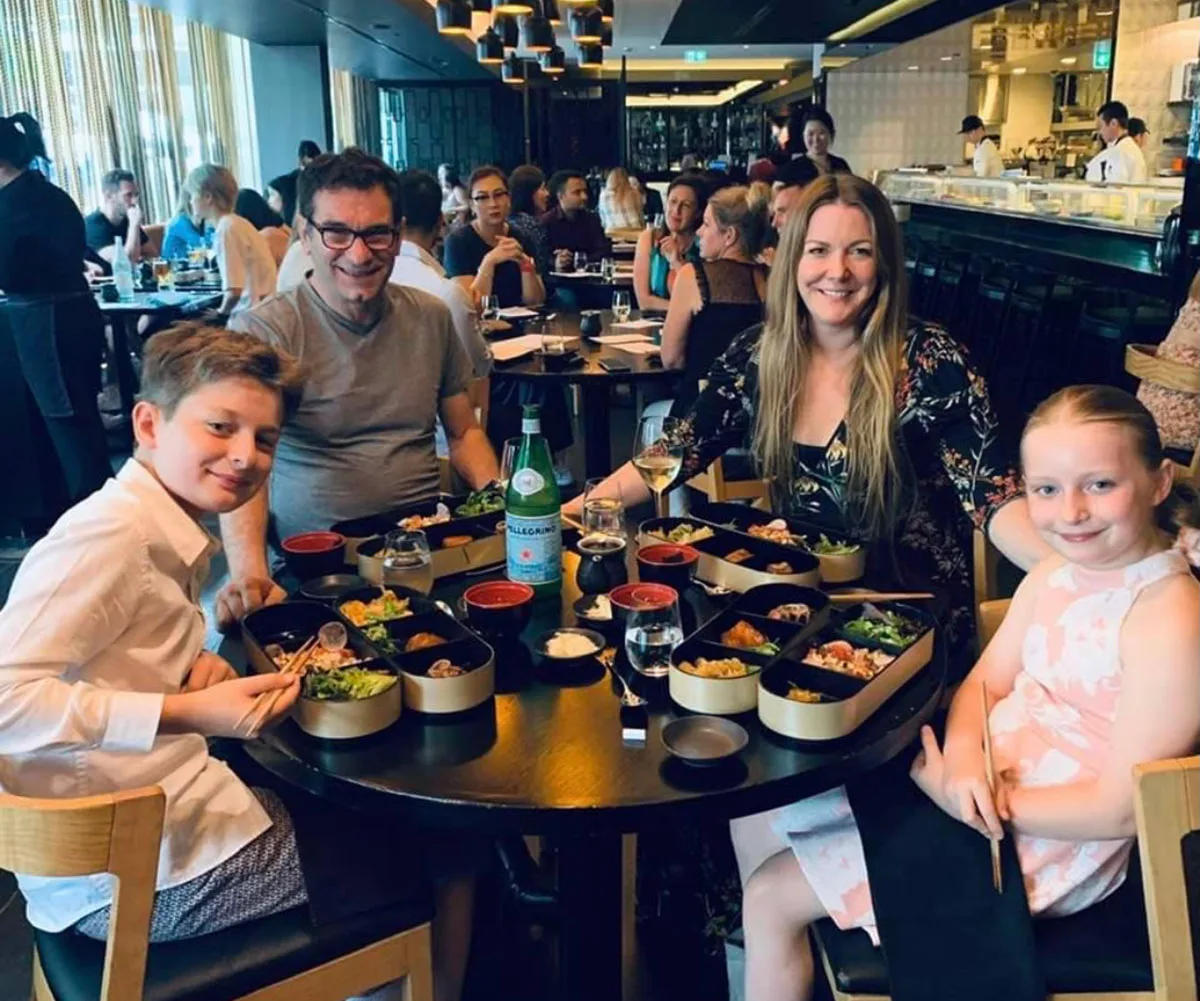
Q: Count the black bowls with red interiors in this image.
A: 4